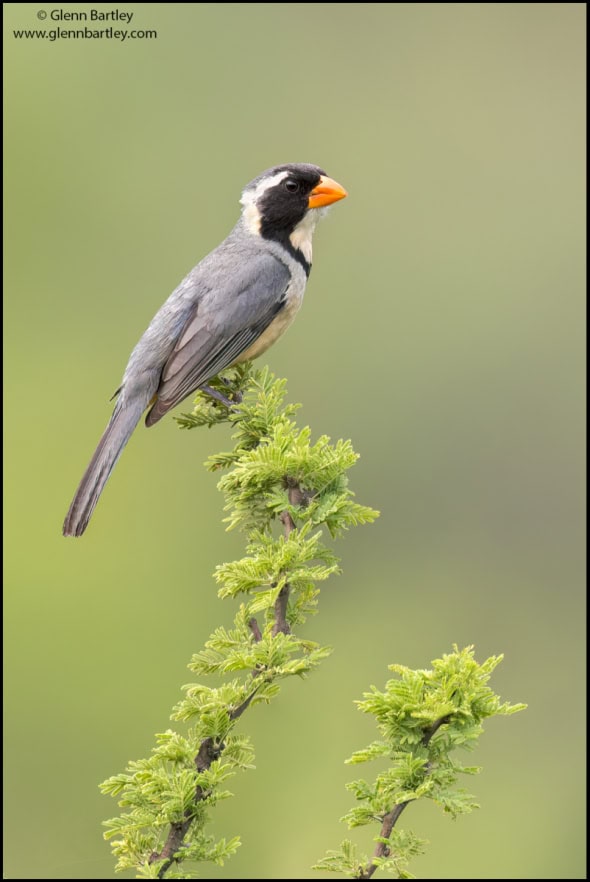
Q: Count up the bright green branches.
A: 2